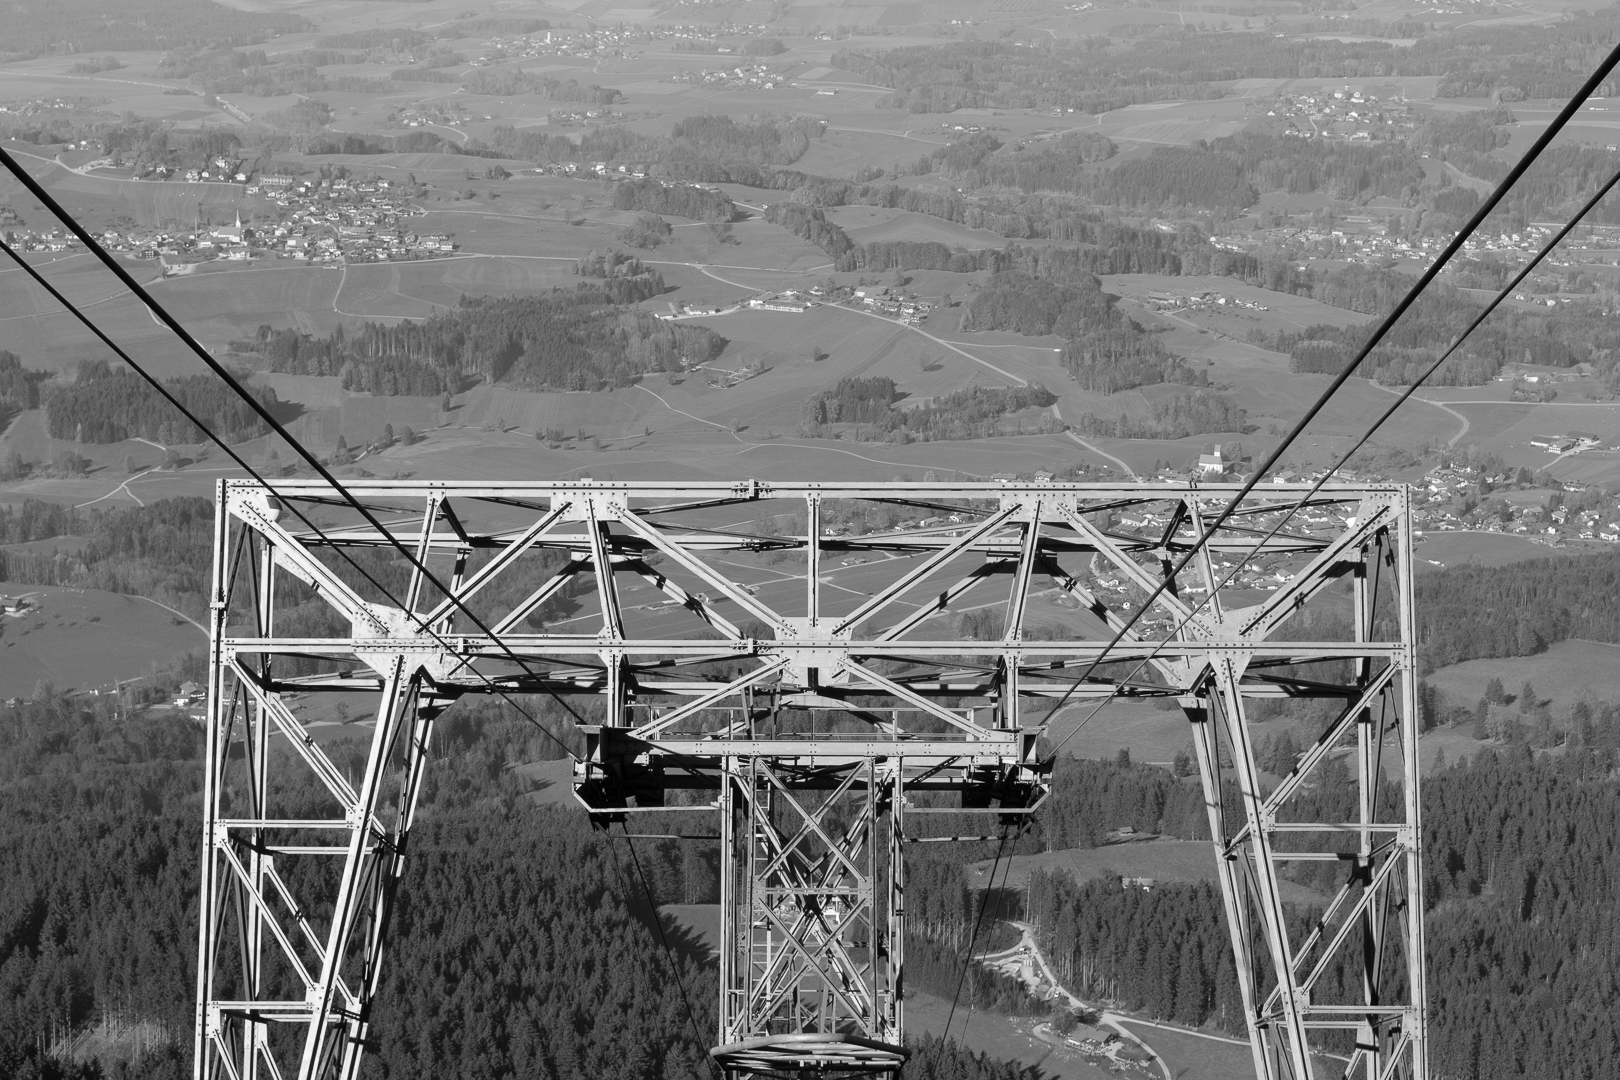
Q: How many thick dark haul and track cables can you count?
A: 4